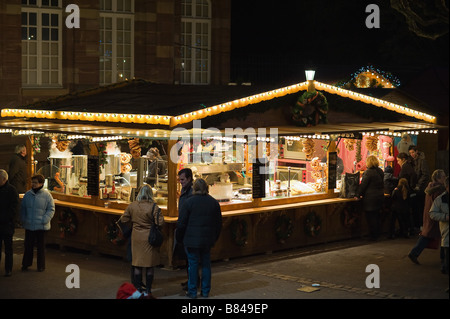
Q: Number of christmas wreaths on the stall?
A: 7